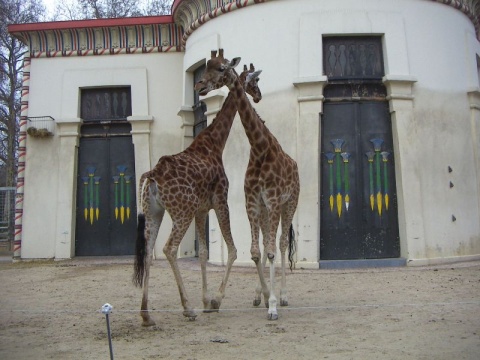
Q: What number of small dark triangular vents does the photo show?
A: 3